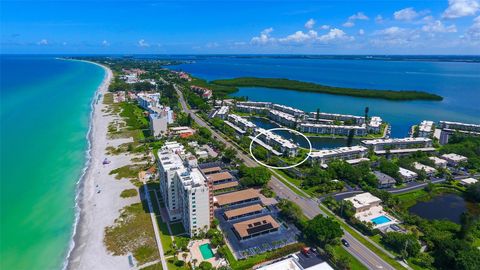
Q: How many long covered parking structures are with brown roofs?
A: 6